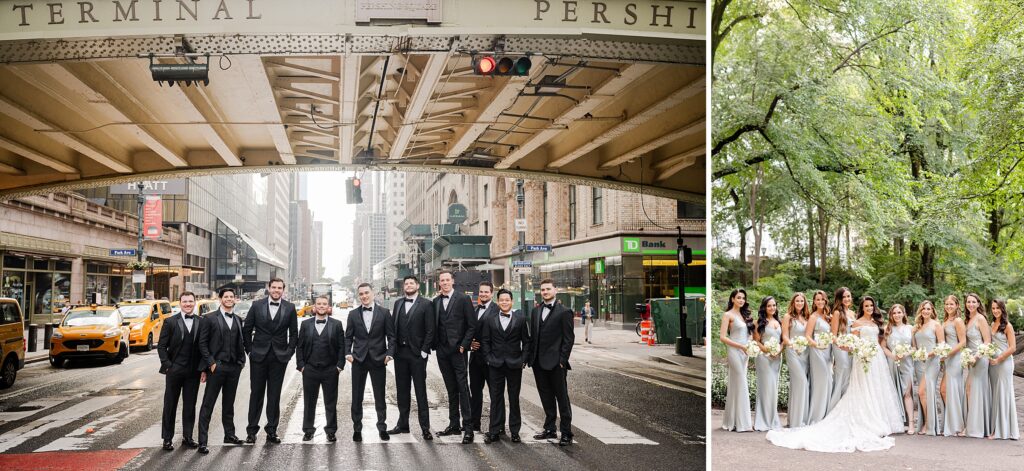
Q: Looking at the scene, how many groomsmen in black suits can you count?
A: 10